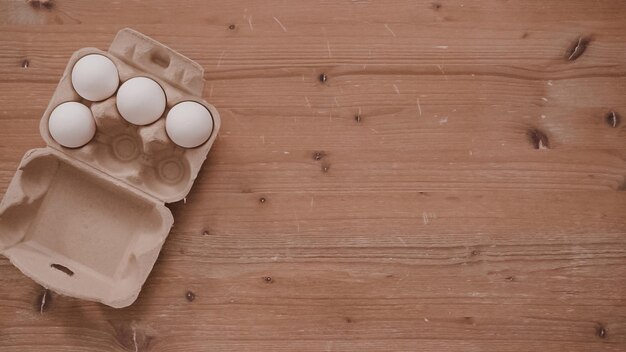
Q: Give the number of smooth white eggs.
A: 4